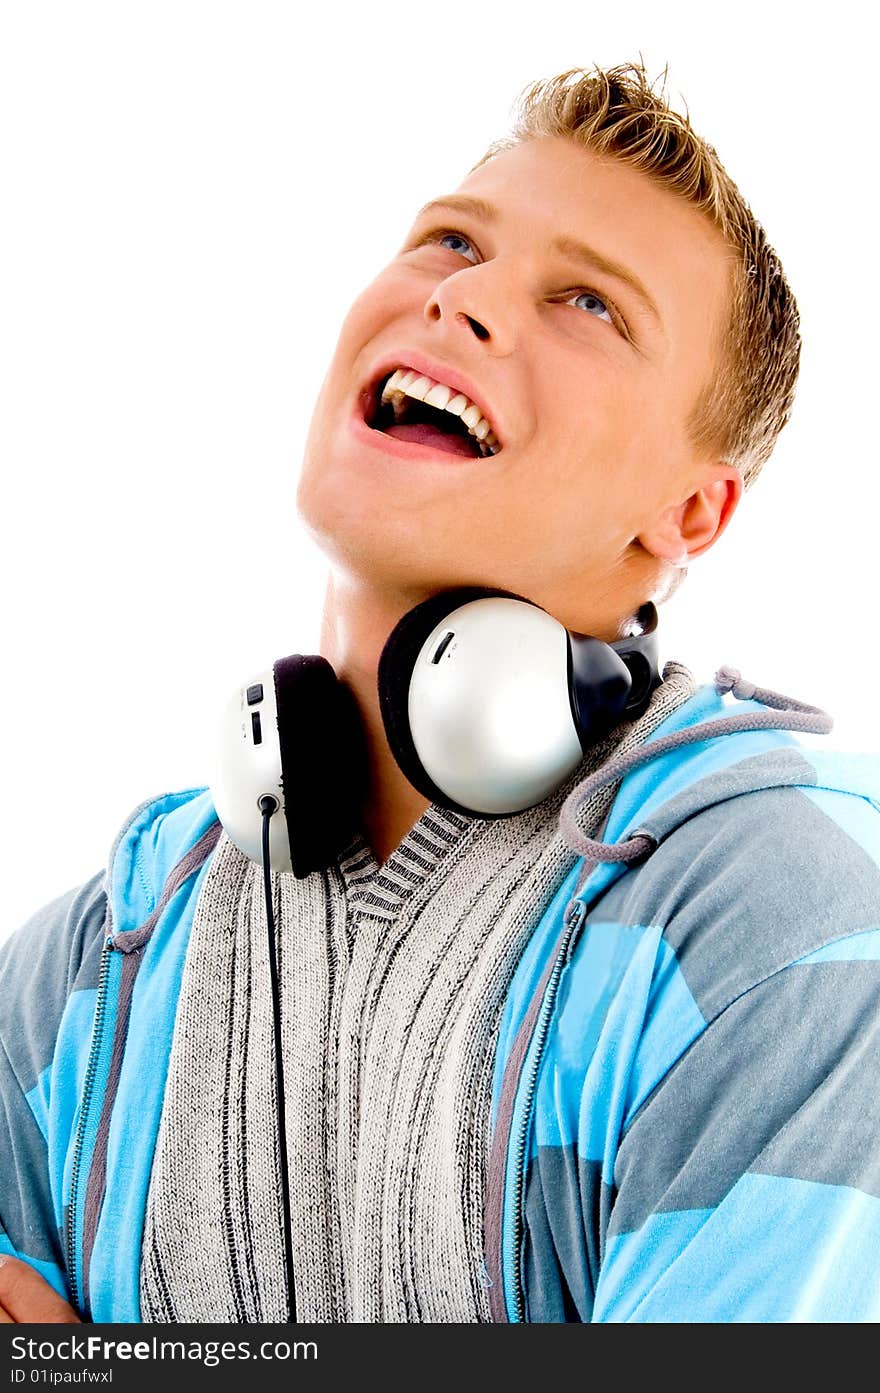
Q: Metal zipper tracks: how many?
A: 2